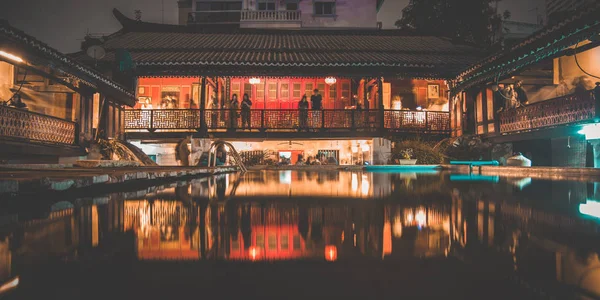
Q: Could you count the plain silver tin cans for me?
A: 0